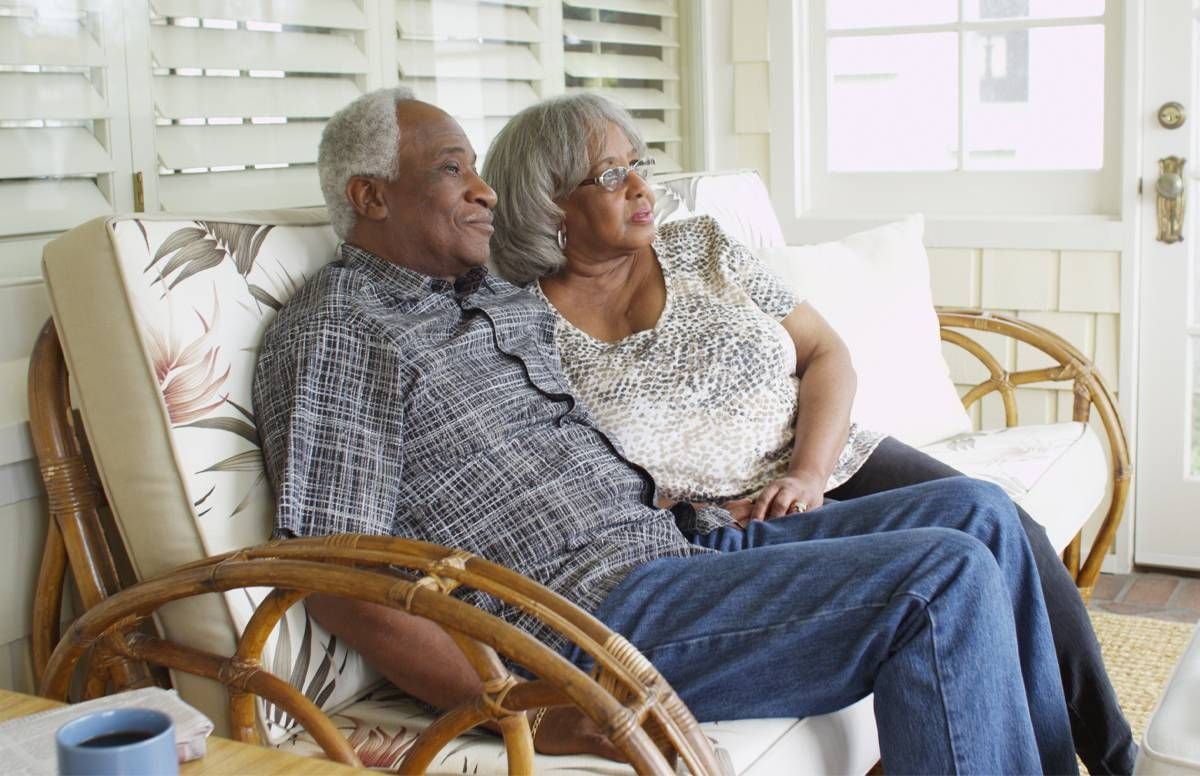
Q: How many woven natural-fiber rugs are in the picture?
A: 1